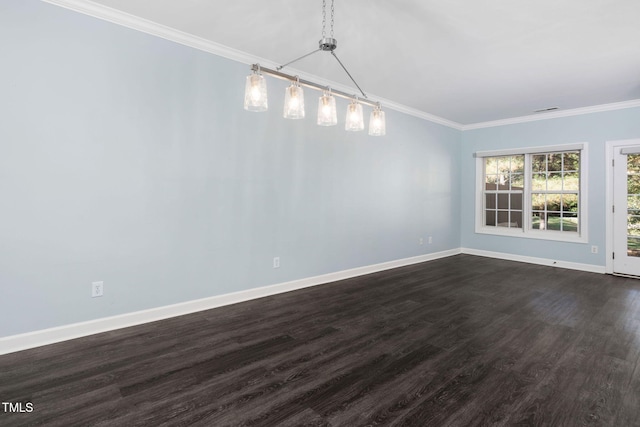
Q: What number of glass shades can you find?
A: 5